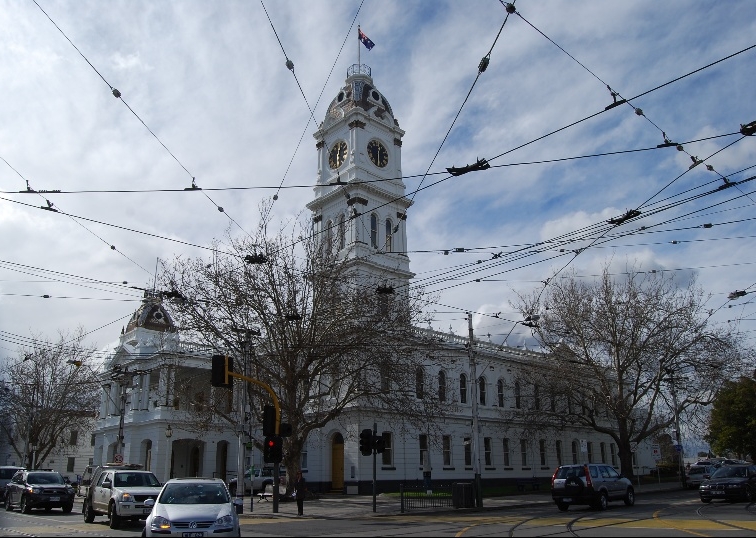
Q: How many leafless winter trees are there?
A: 3